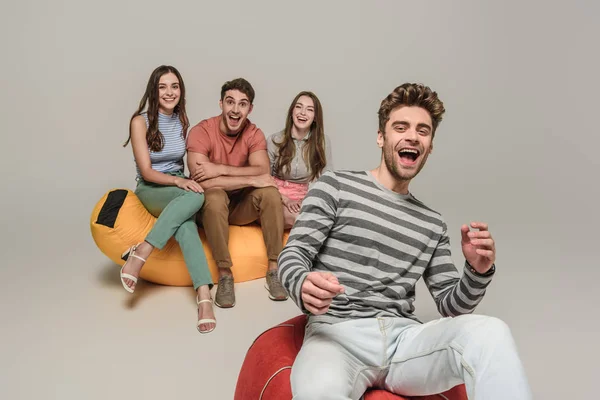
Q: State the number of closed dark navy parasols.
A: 0